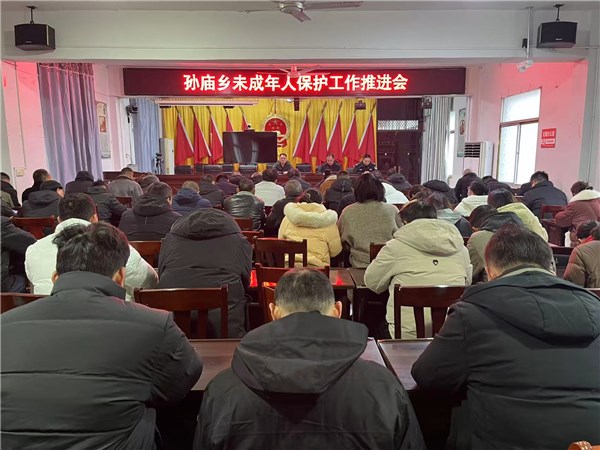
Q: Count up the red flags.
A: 10